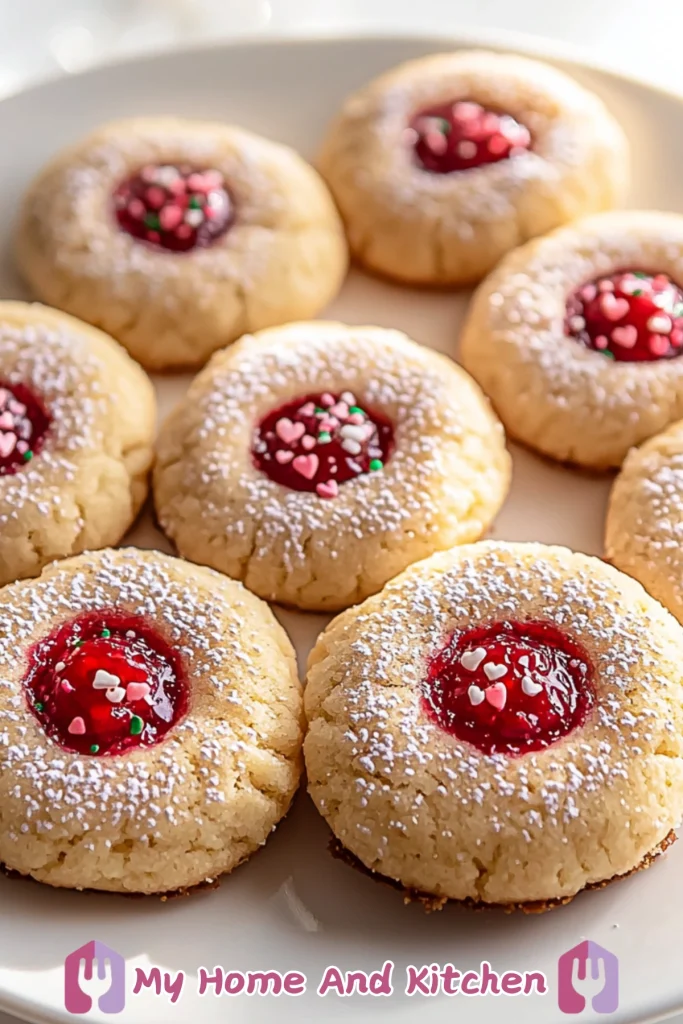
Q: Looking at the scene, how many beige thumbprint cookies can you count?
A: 8